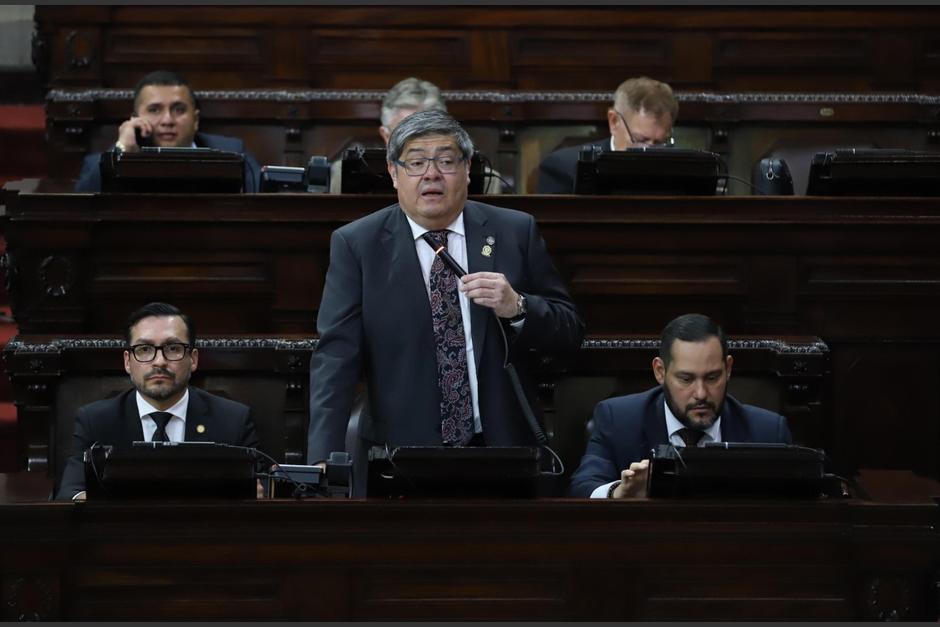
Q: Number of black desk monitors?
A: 7